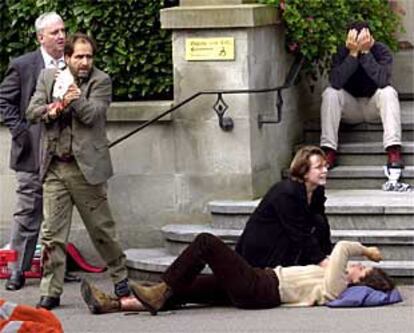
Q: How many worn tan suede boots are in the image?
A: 2